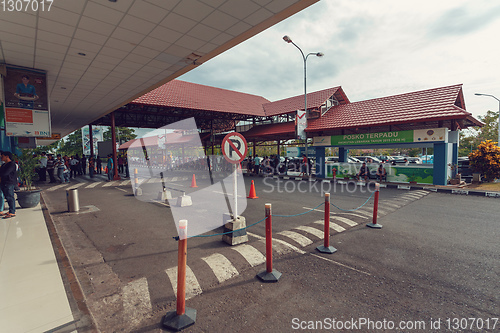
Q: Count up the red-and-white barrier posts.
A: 4